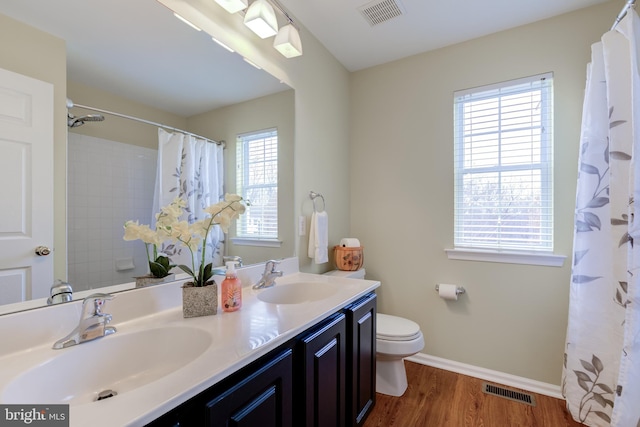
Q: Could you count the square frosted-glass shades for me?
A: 3